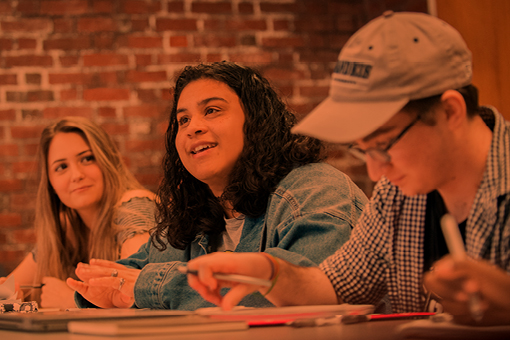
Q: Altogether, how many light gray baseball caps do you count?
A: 1